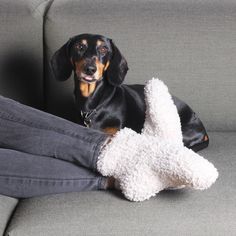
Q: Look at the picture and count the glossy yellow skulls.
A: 0